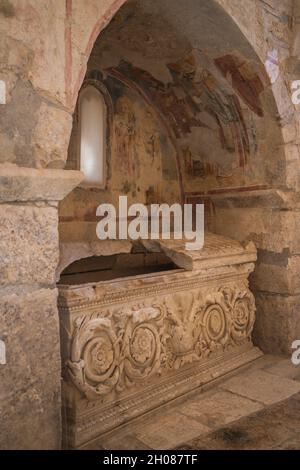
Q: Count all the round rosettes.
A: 4